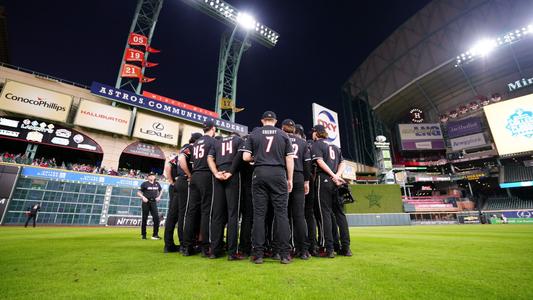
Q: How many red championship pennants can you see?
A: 3